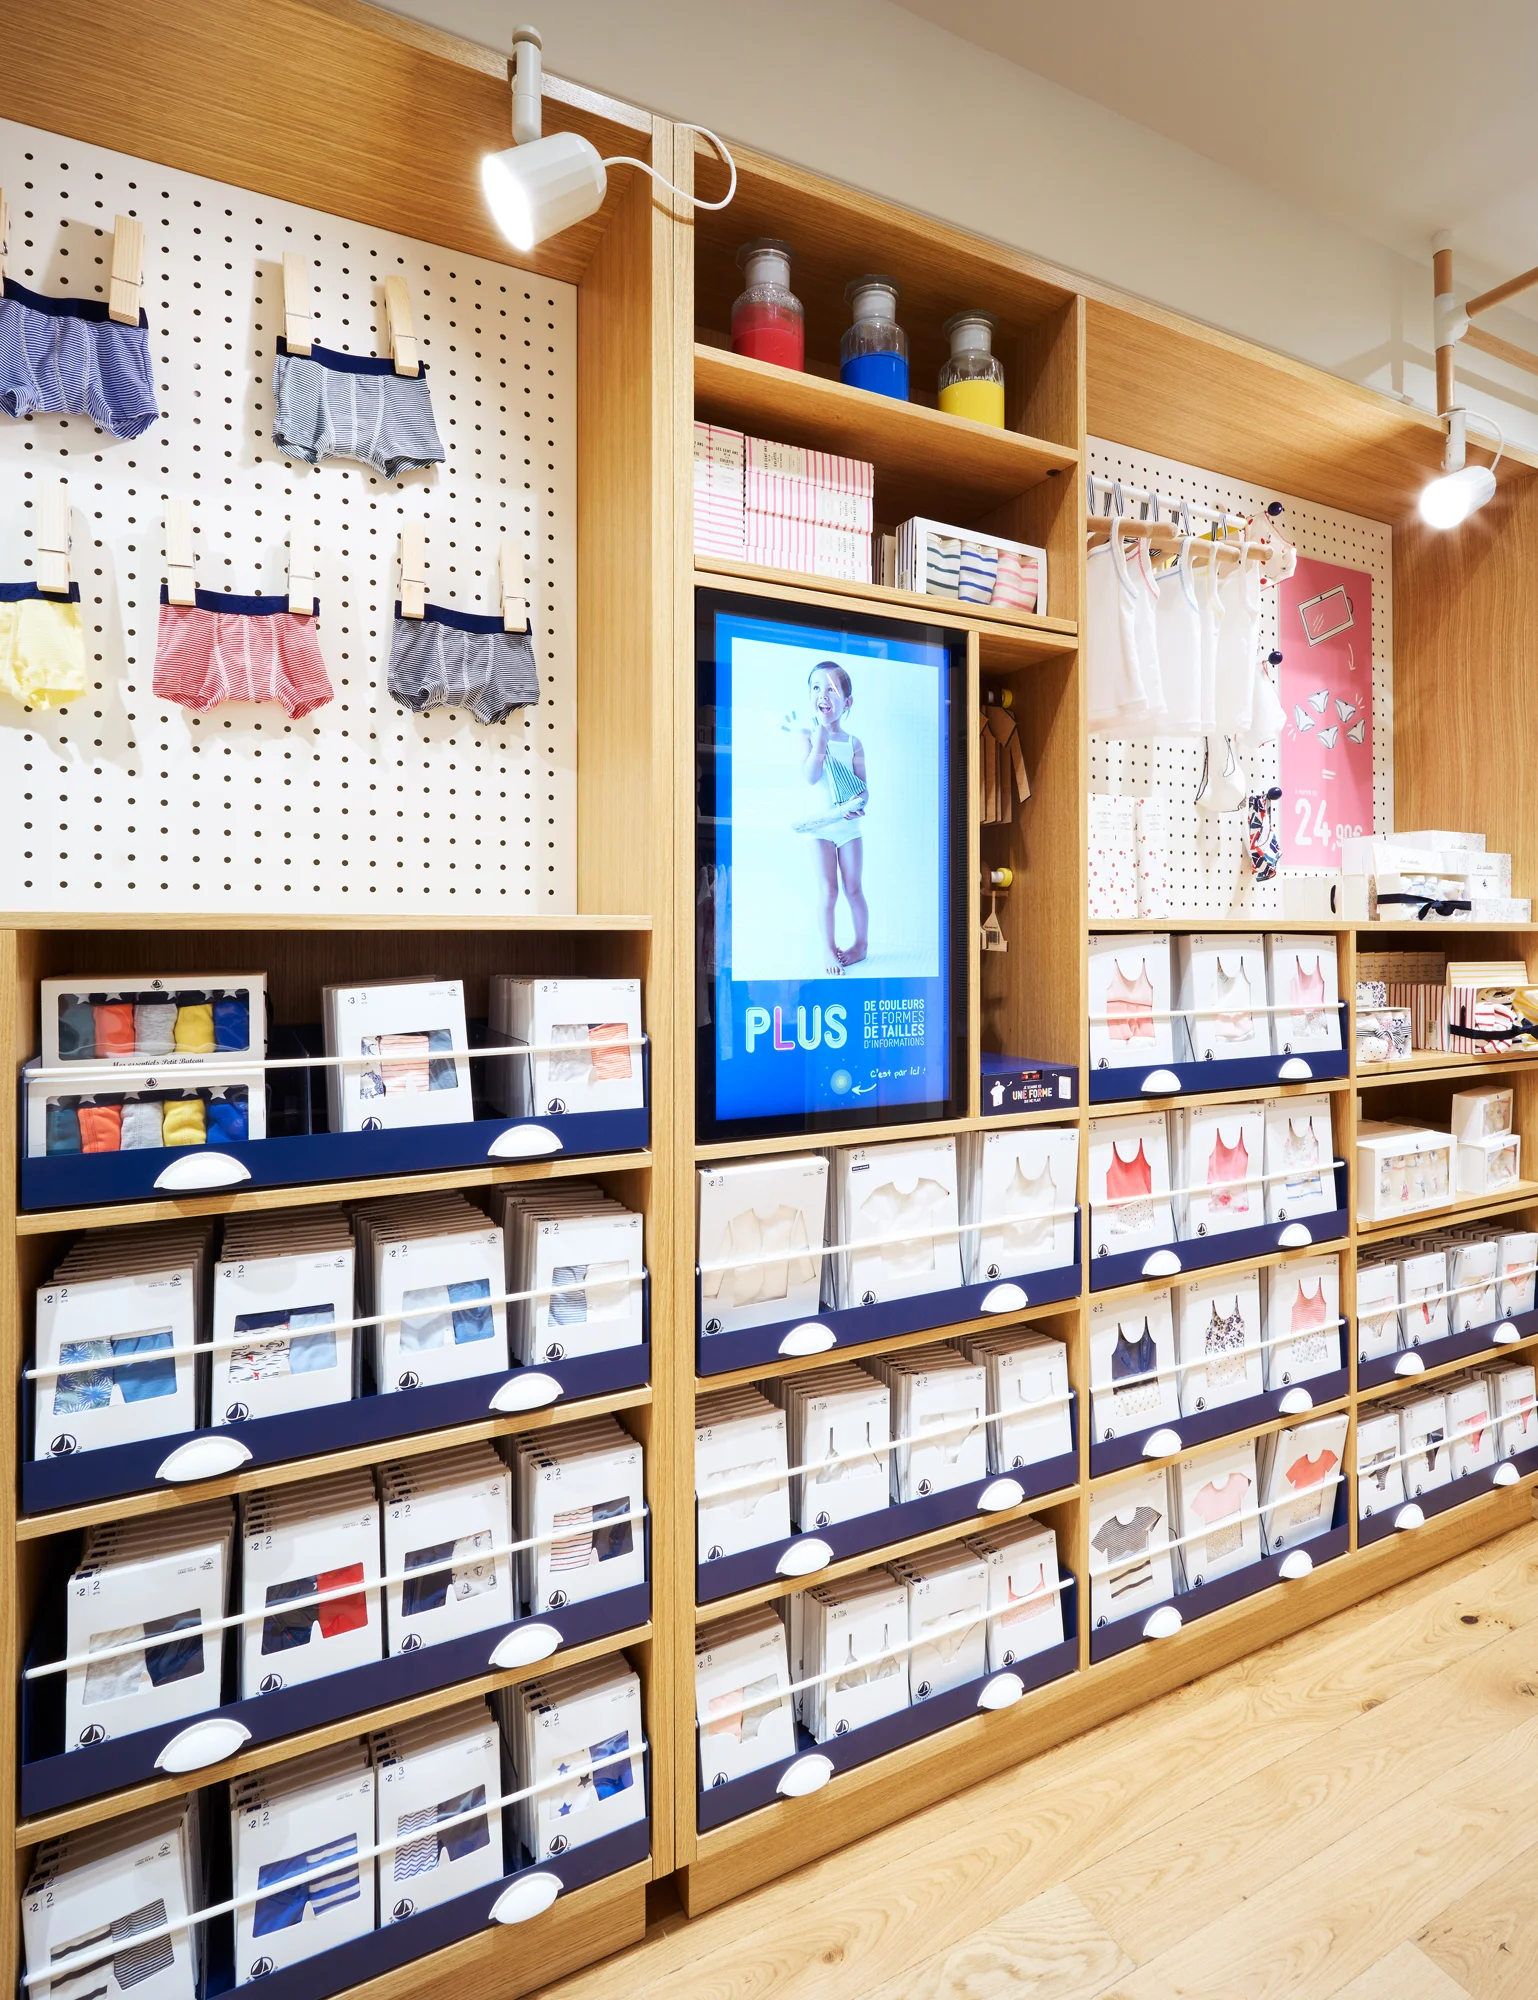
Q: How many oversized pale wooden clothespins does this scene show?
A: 9